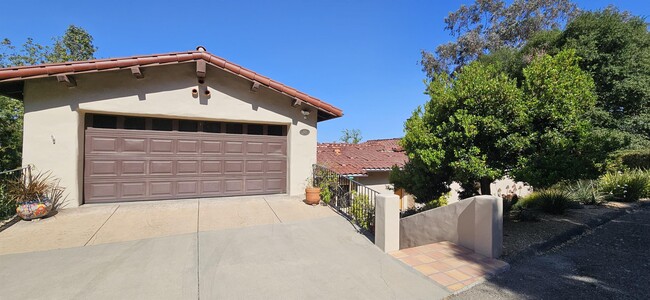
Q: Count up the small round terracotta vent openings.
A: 3